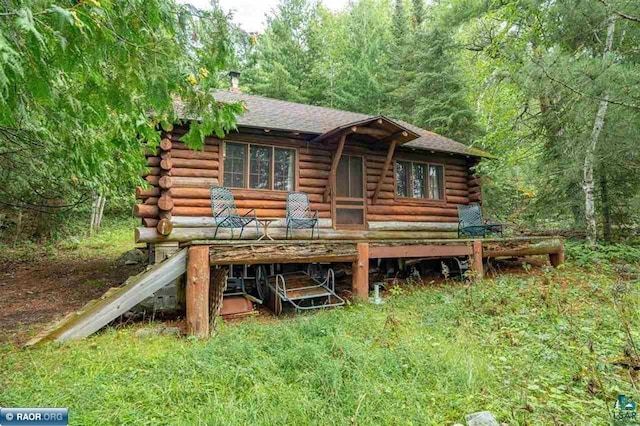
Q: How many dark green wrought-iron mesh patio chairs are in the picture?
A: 3